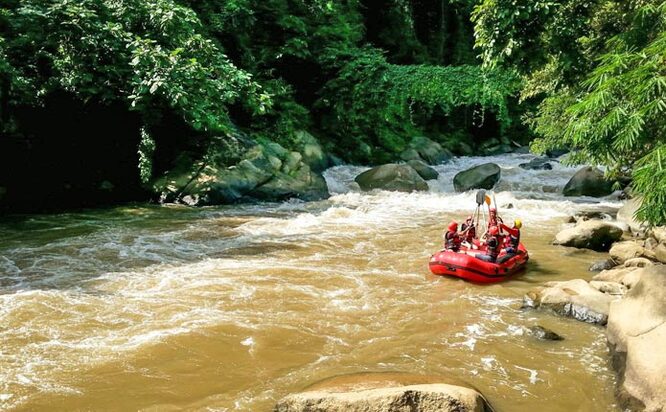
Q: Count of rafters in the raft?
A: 5